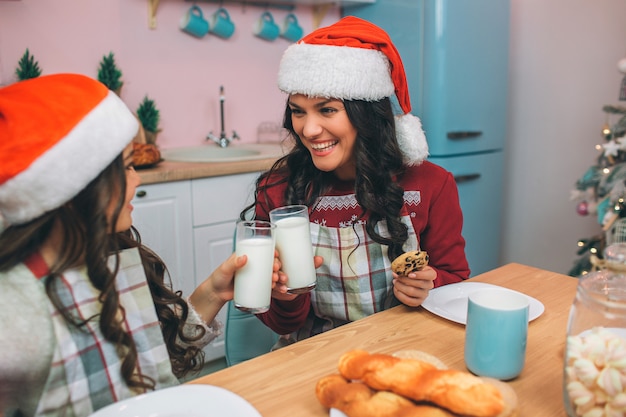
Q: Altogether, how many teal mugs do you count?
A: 5